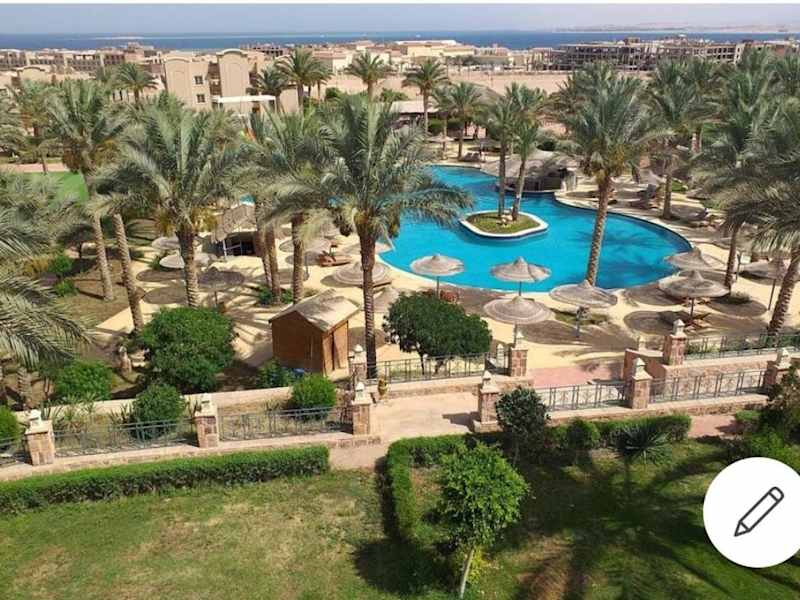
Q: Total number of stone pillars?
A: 9